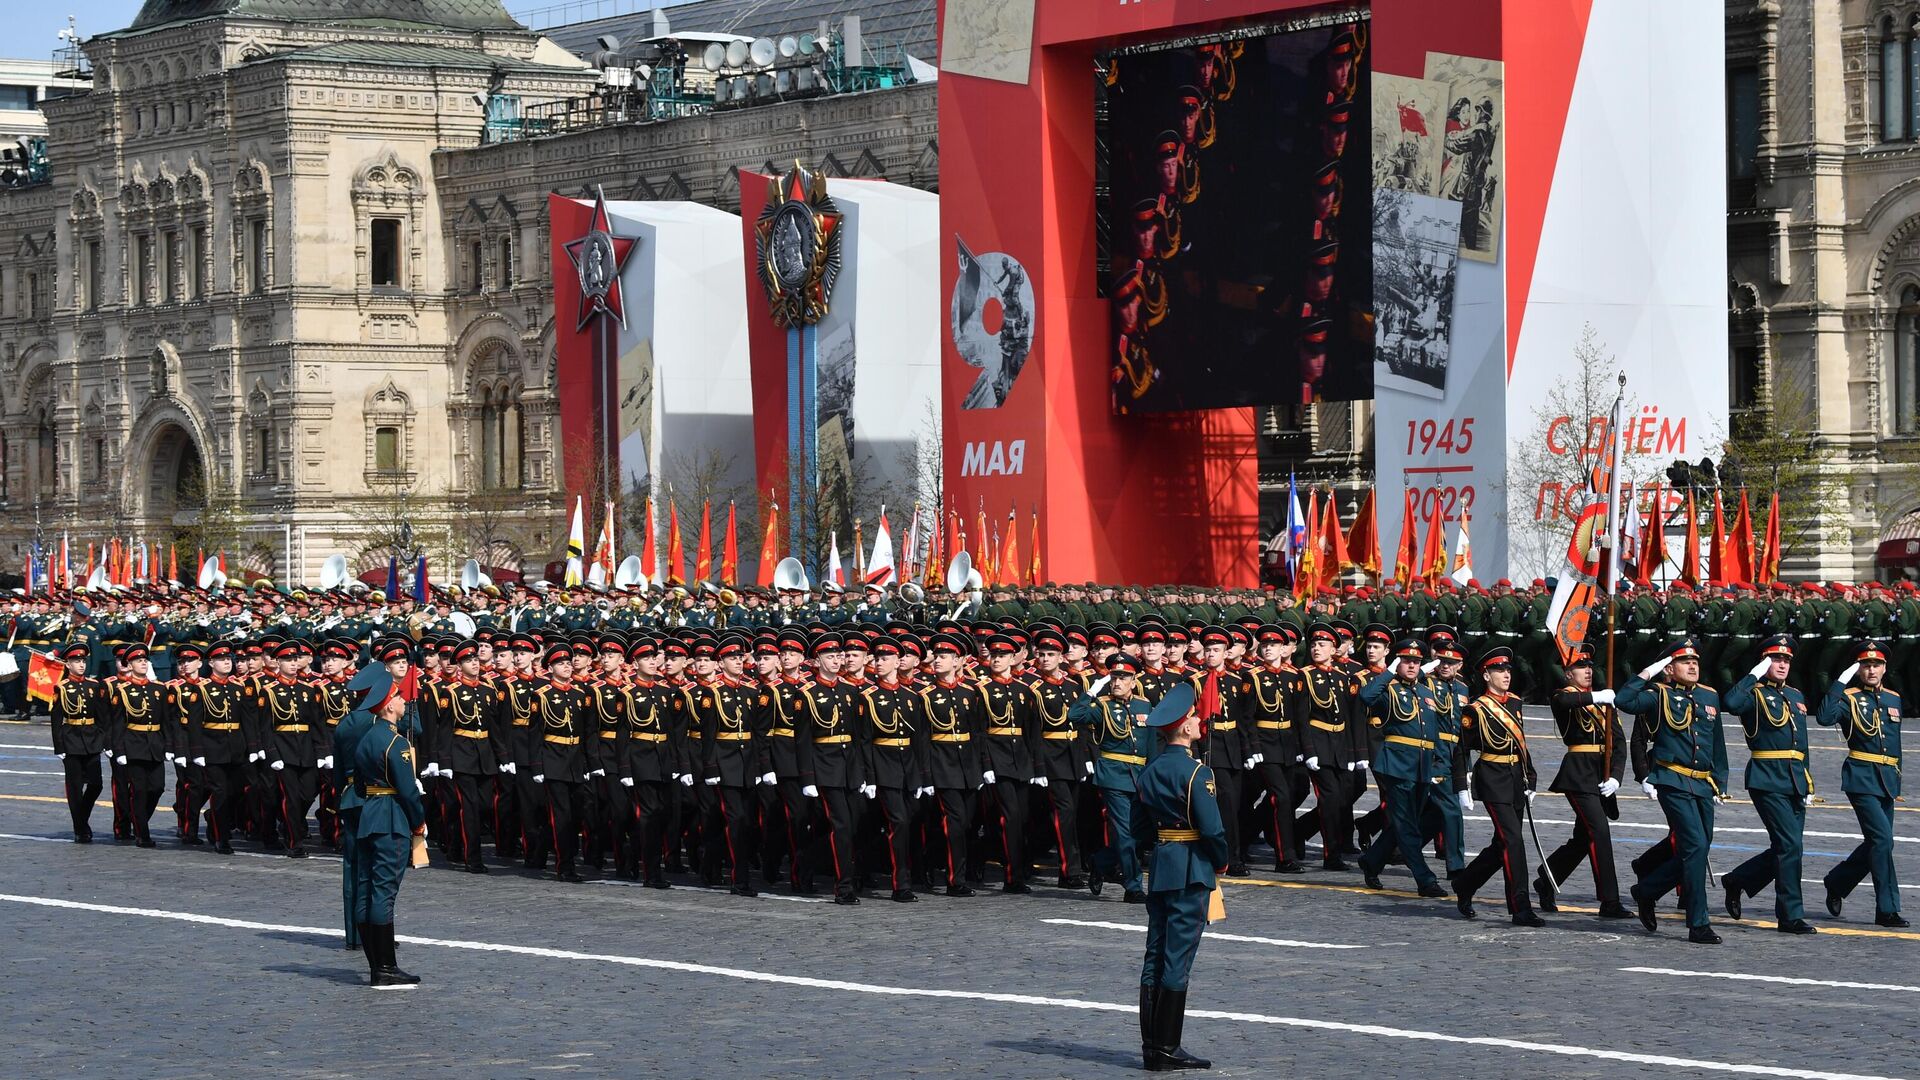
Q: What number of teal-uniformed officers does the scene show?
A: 9